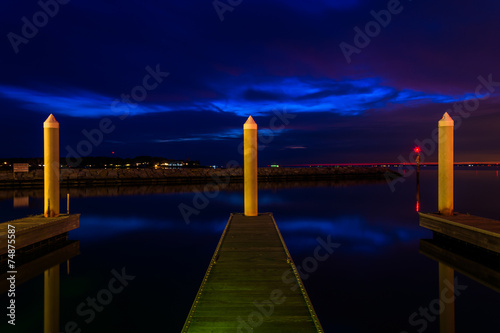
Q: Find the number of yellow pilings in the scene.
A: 3